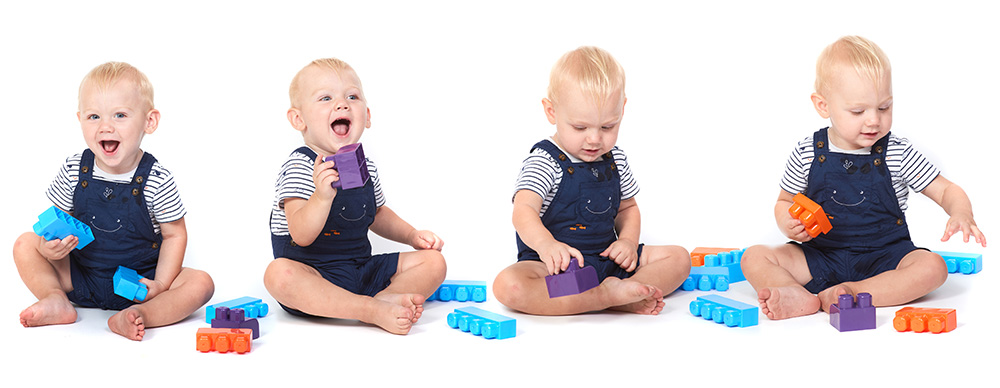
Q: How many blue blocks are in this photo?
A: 9